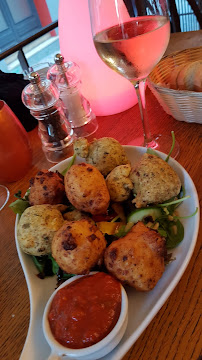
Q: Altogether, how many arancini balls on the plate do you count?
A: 8